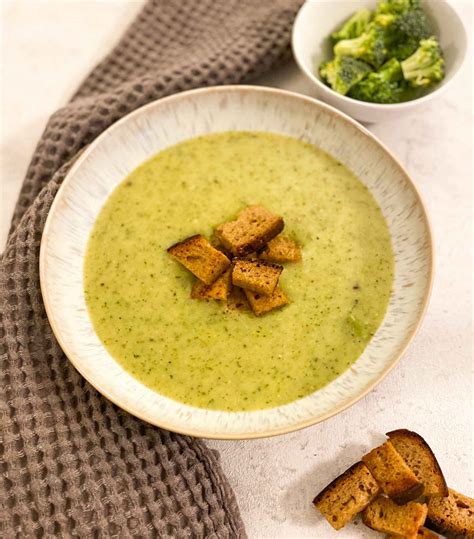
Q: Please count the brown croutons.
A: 12